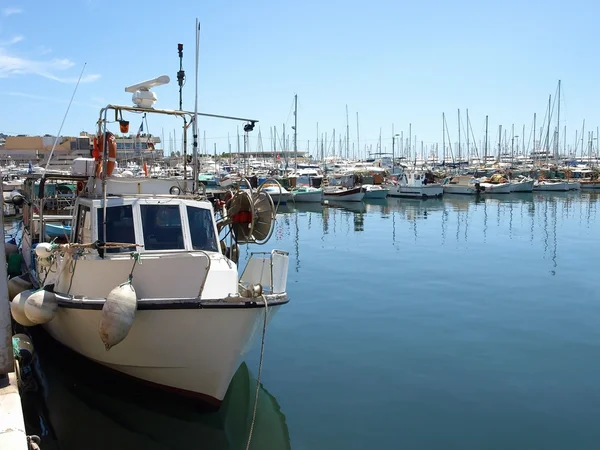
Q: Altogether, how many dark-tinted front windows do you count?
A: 3